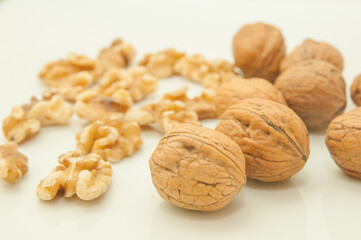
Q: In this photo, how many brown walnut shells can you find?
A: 8